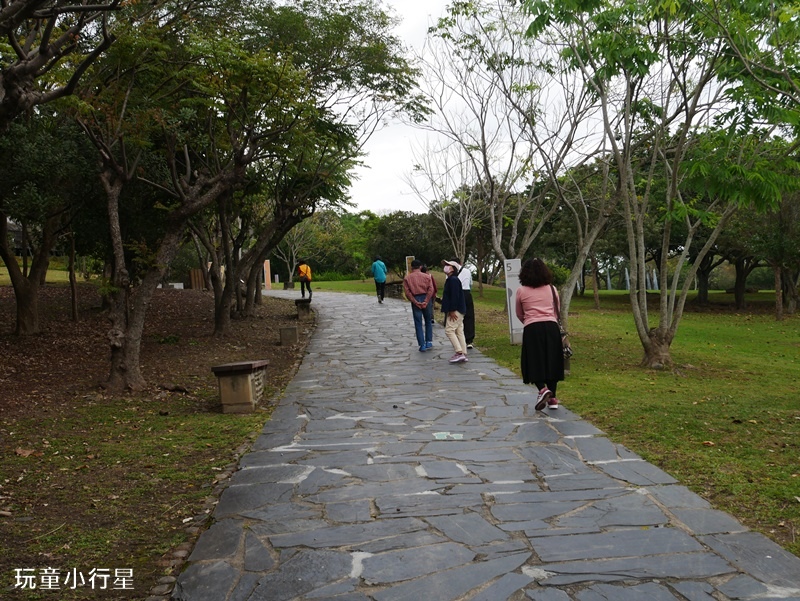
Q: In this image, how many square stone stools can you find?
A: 3